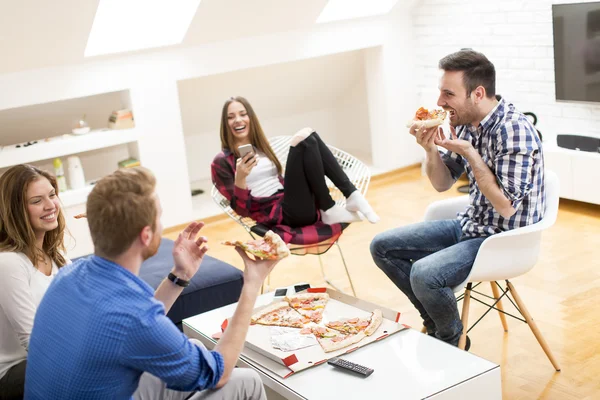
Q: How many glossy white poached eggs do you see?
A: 0